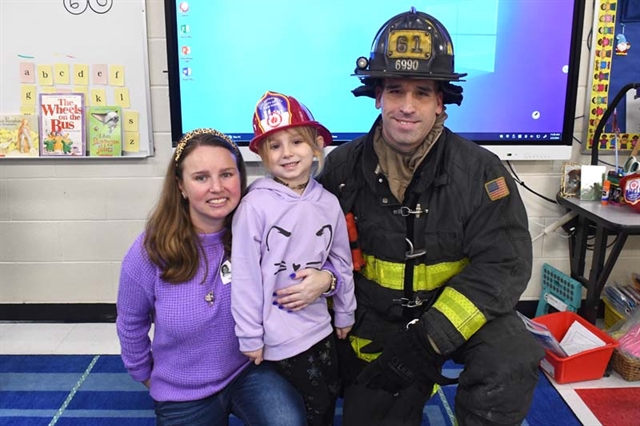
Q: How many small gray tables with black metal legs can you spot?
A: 1